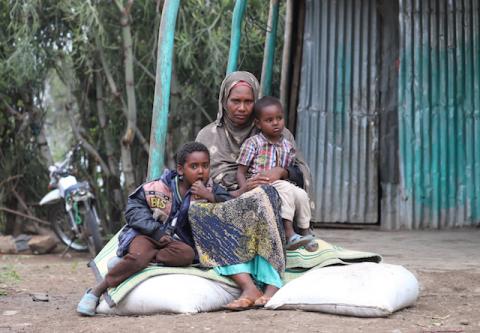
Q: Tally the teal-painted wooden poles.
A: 3